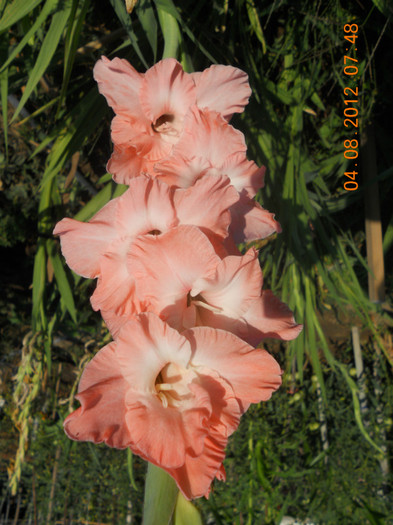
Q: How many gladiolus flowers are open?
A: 5